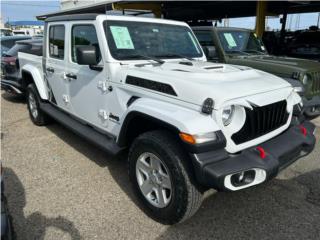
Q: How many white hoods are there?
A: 1